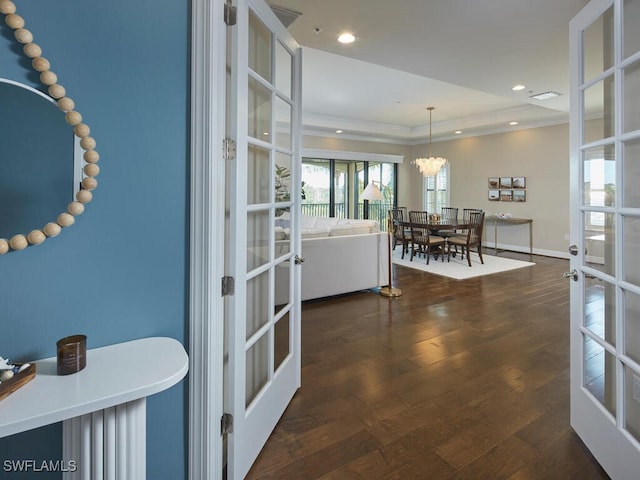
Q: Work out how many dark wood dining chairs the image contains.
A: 6